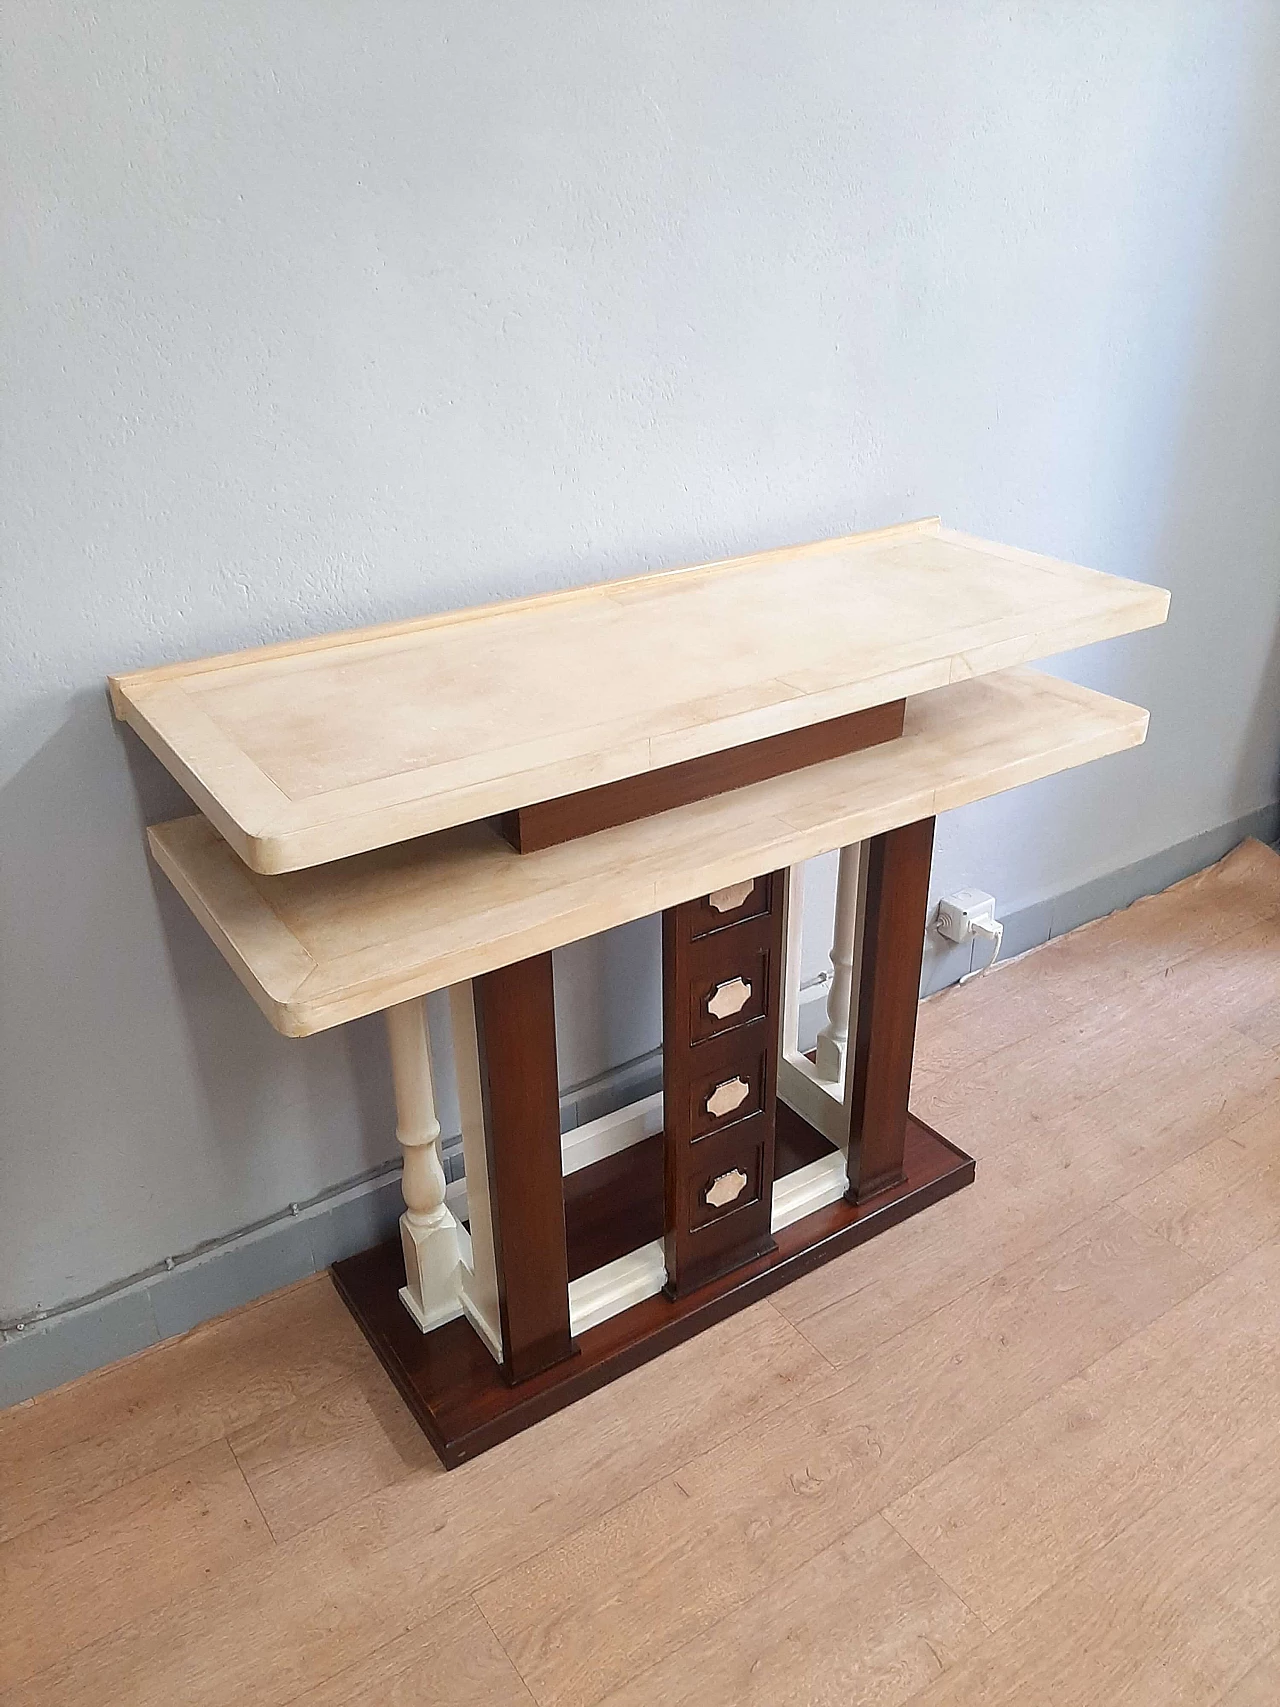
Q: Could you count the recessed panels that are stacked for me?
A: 4